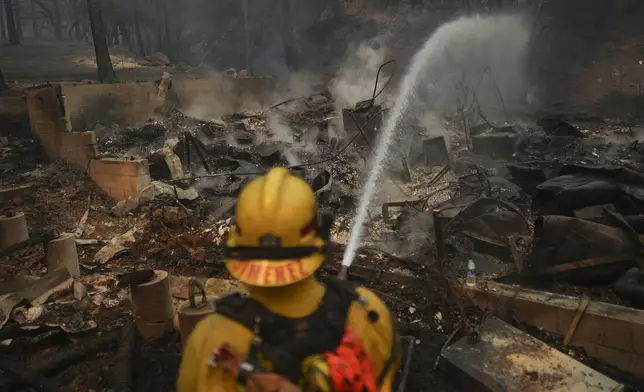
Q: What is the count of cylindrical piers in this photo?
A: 4